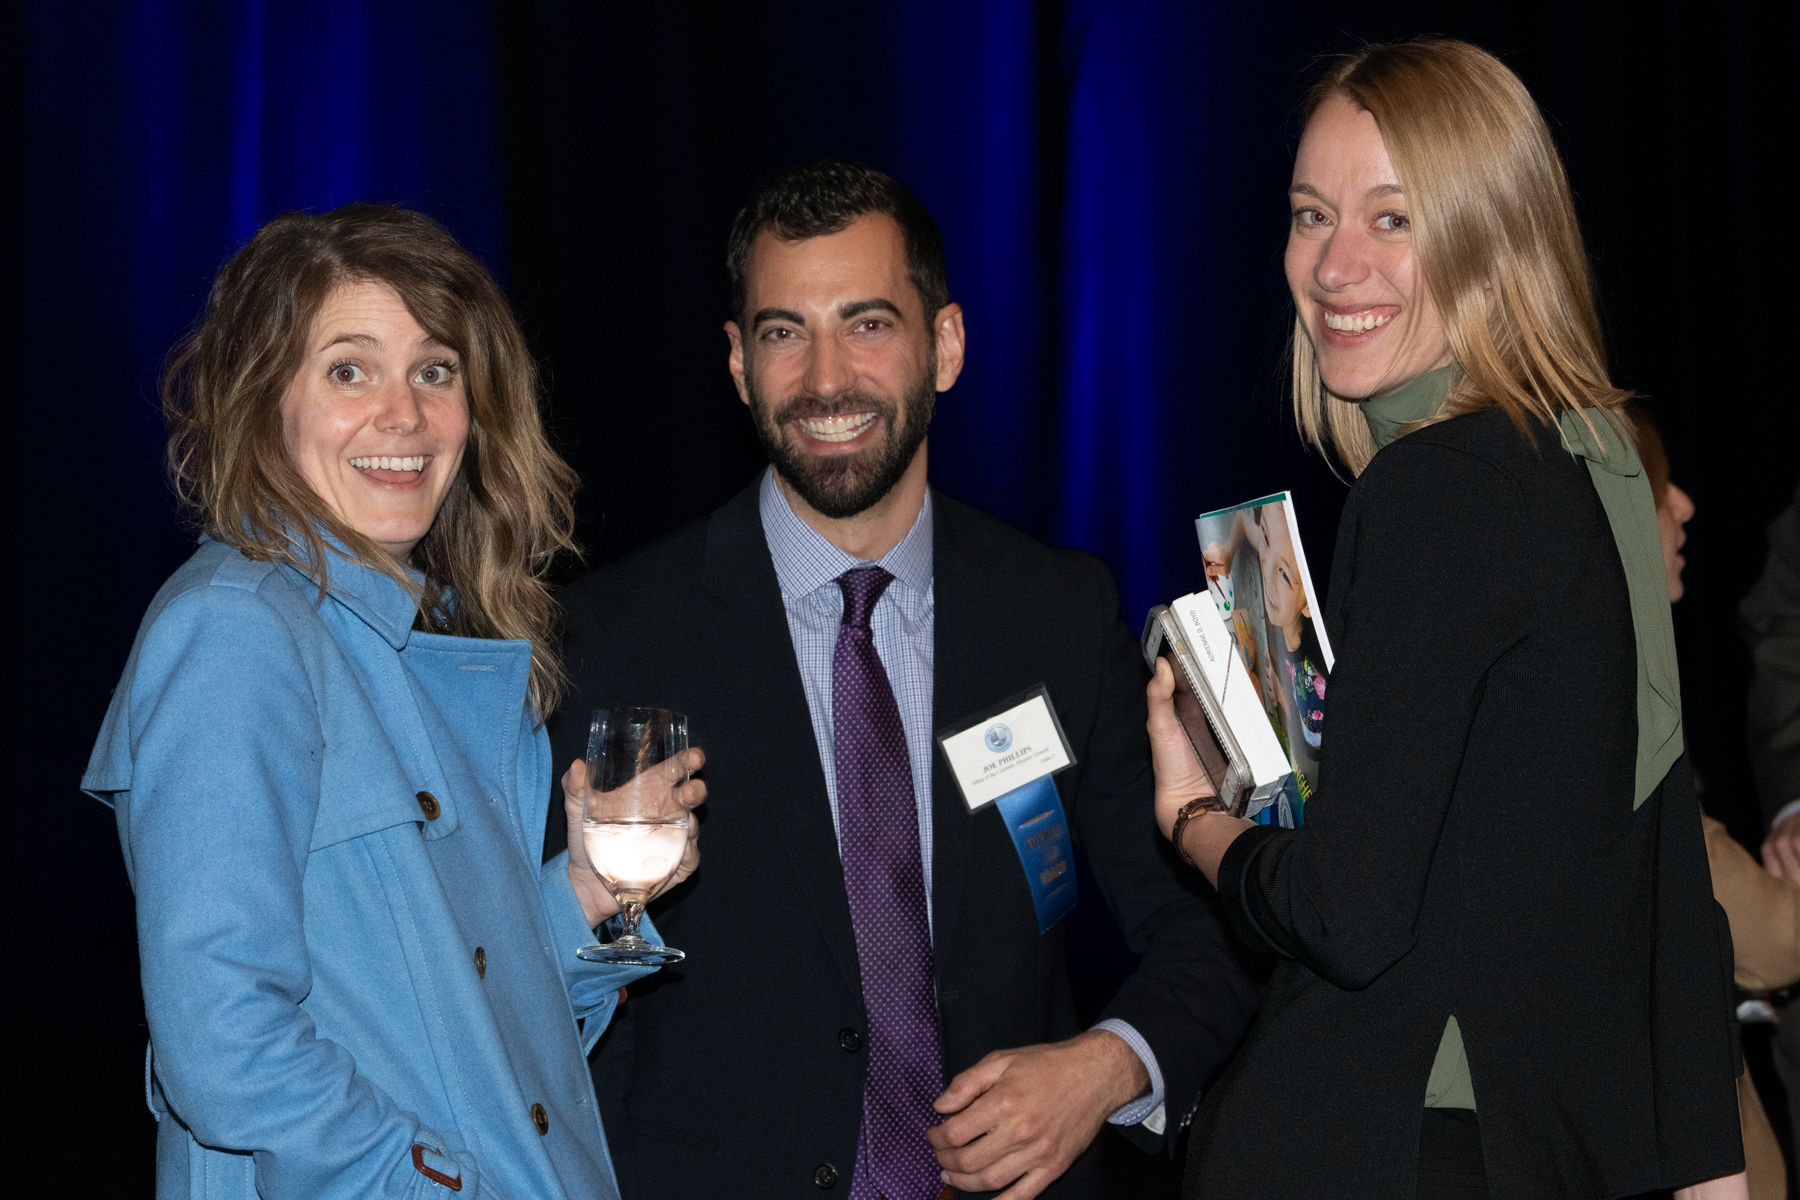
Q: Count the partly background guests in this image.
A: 2